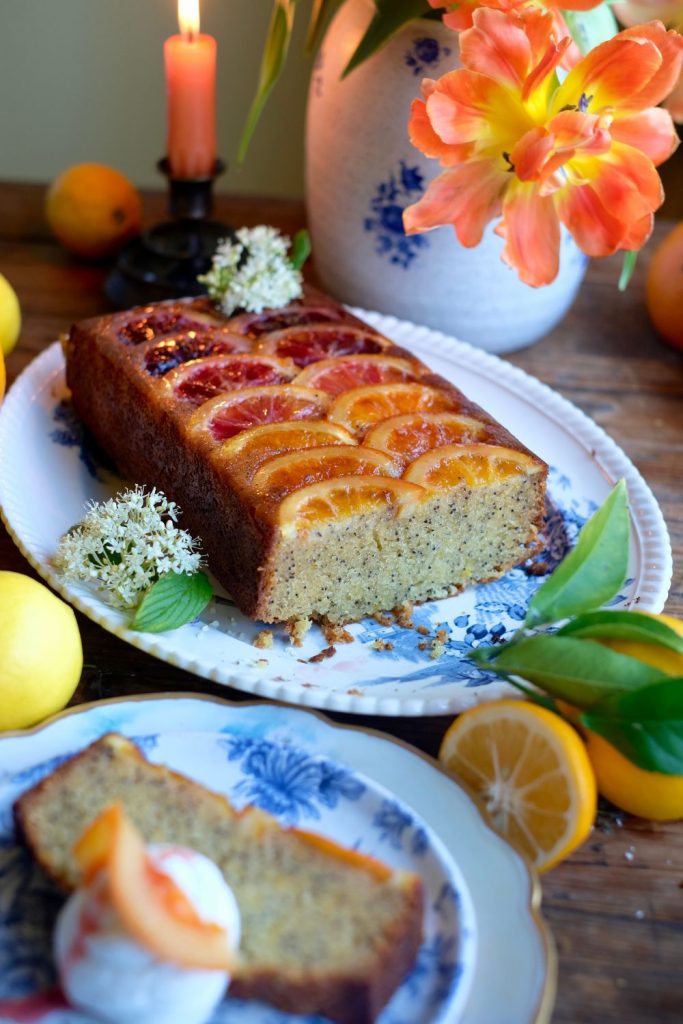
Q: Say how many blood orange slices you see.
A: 7